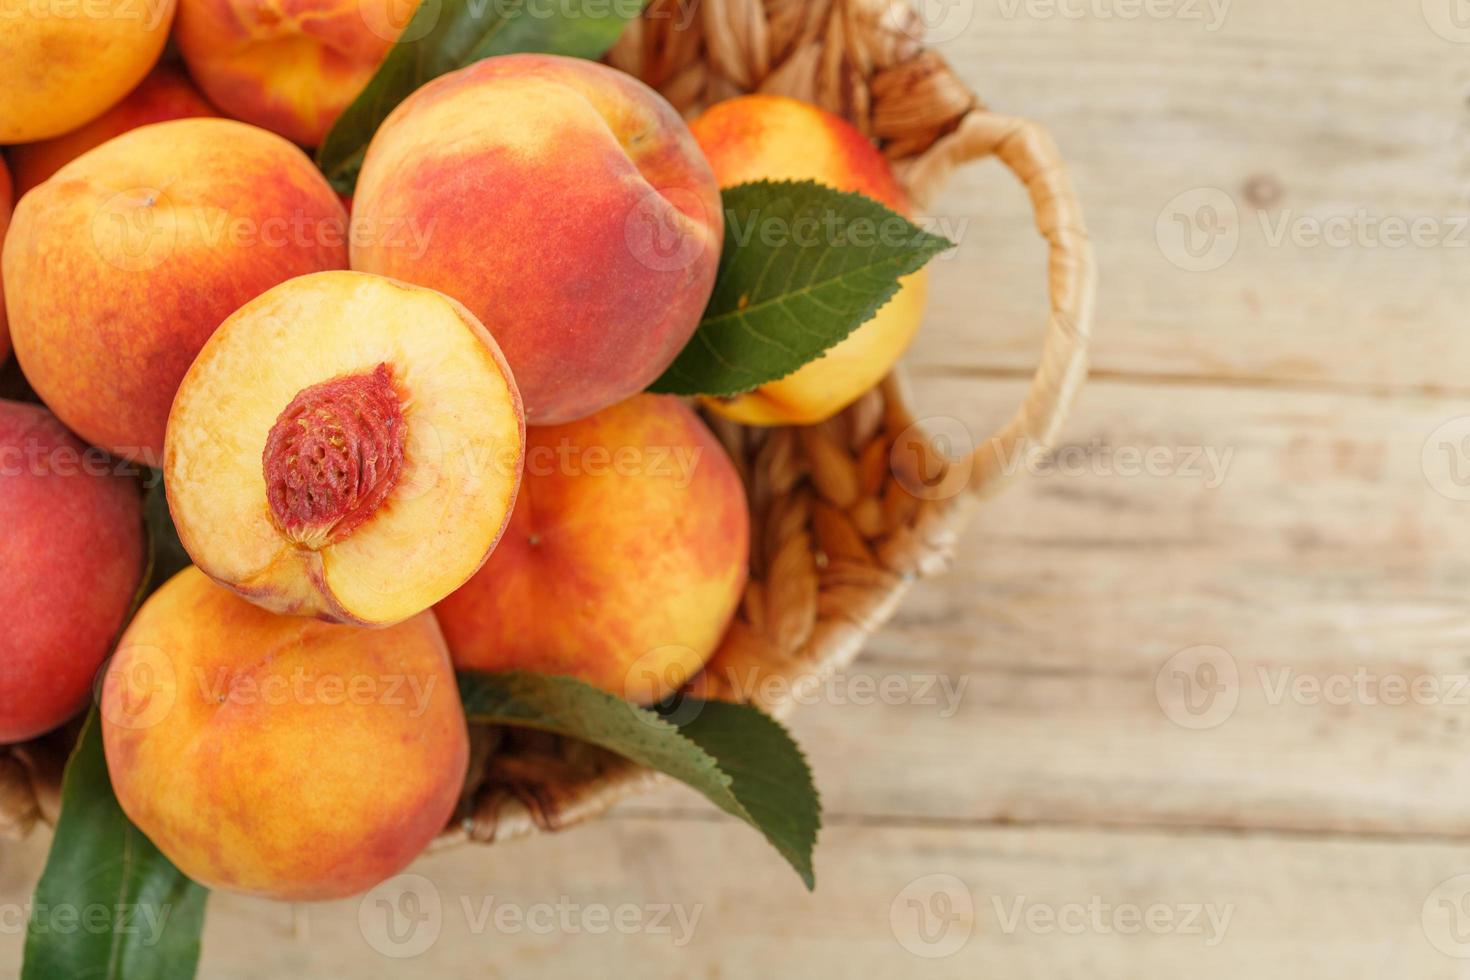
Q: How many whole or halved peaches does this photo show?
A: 11